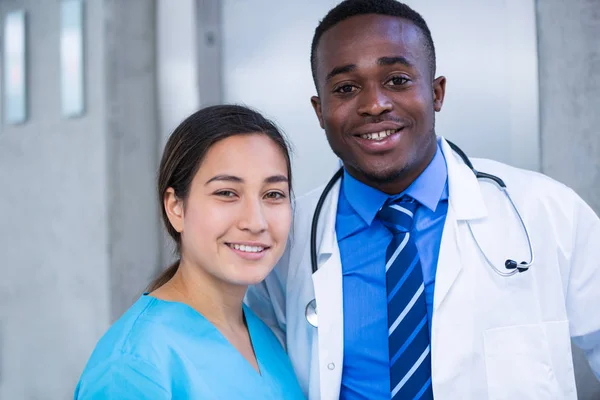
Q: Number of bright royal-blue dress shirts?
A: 1